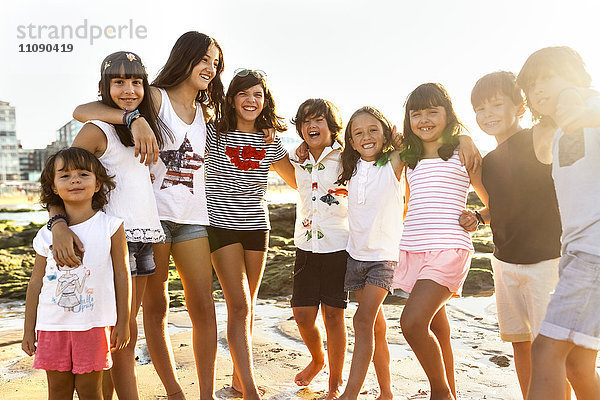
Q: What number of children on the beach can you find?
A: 9